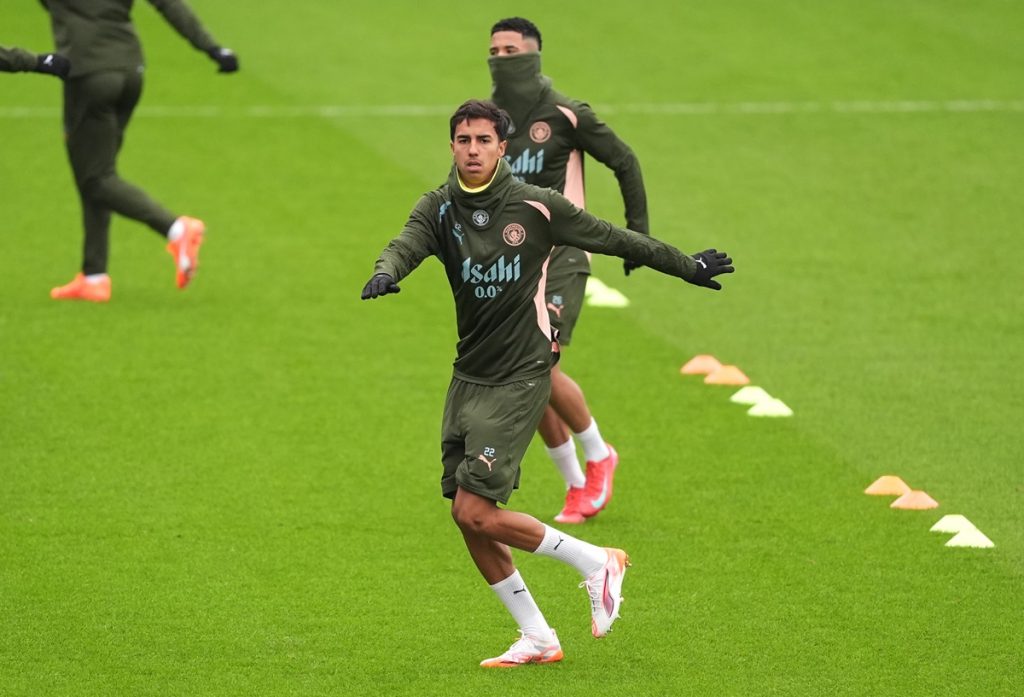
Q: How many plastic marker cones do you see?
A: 10